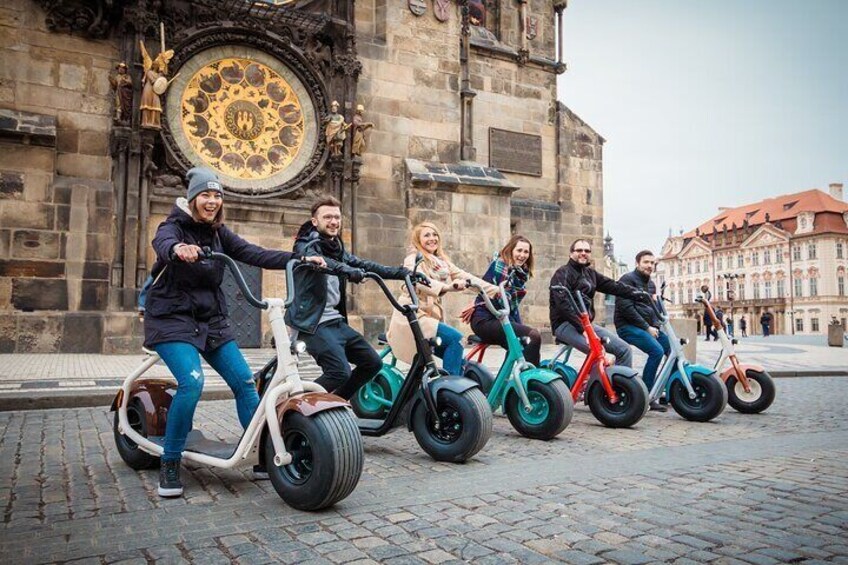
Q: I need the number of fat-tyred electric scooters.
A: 6